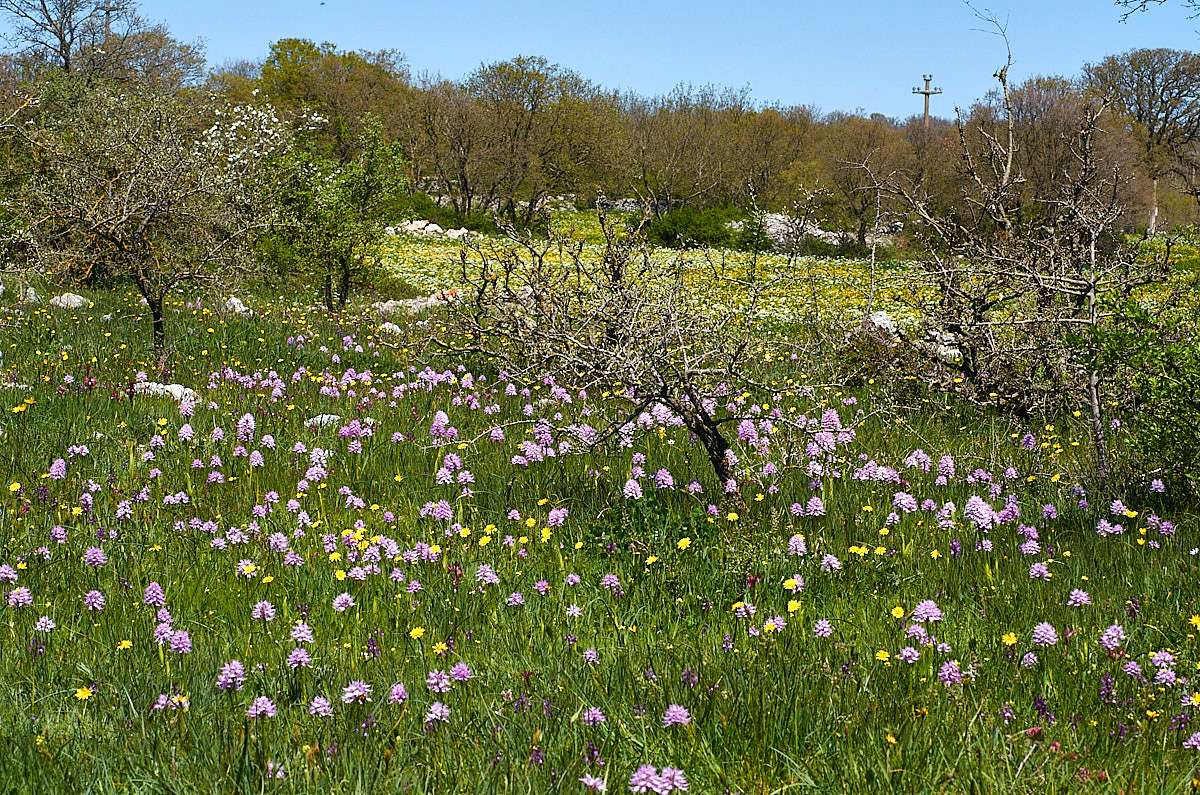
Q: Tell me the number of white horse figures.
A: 0